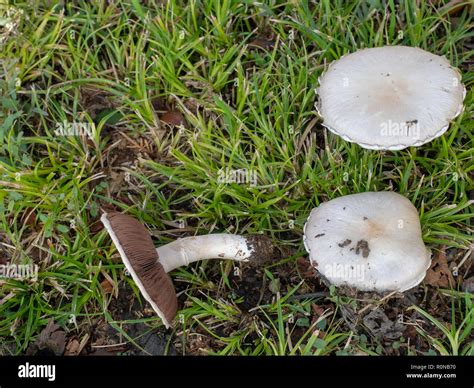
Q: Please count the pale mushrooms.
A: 3